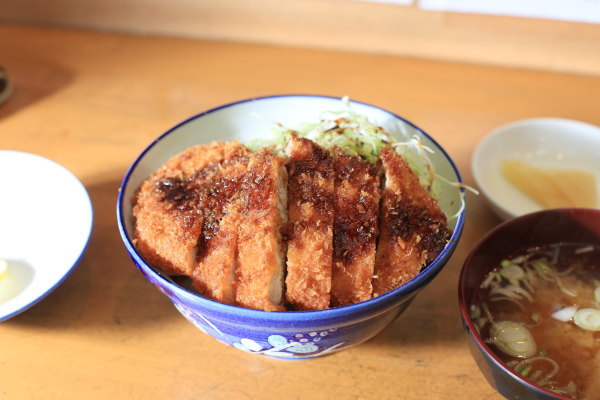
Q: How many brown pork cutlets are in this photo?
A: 6